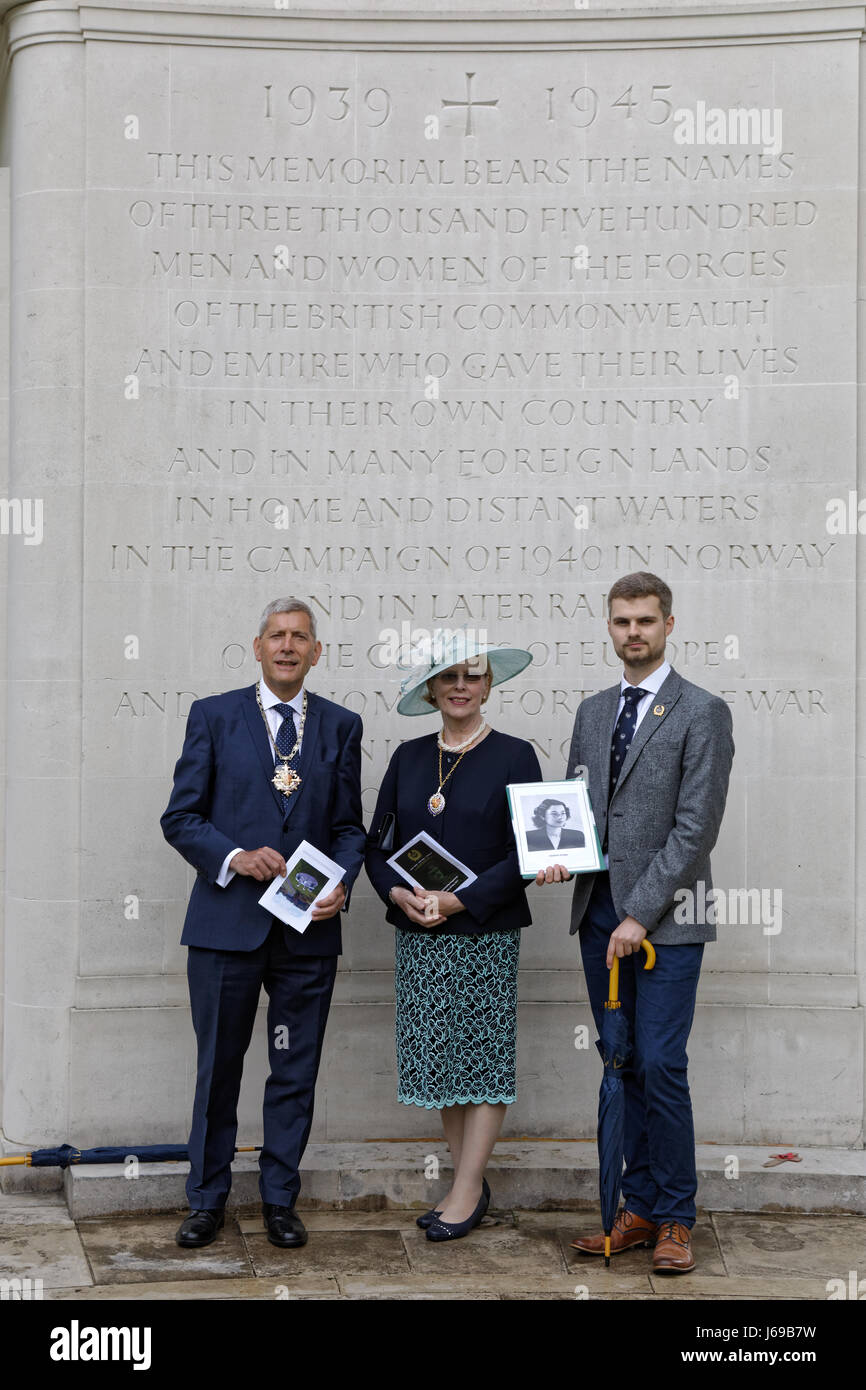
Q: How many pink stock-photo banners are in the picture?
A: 0